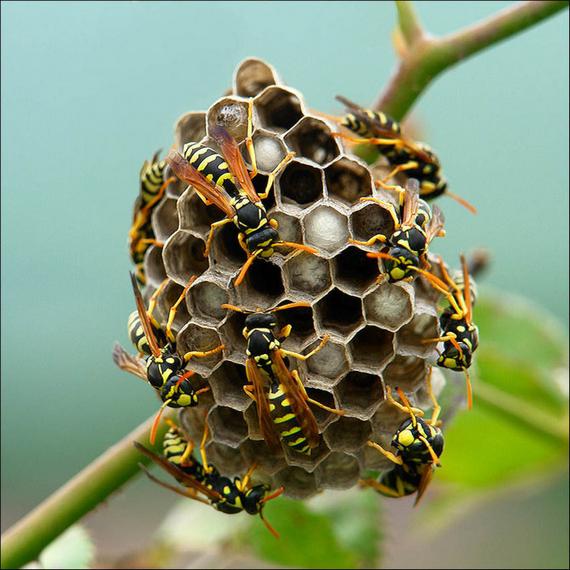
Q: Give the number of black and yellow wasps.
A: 9